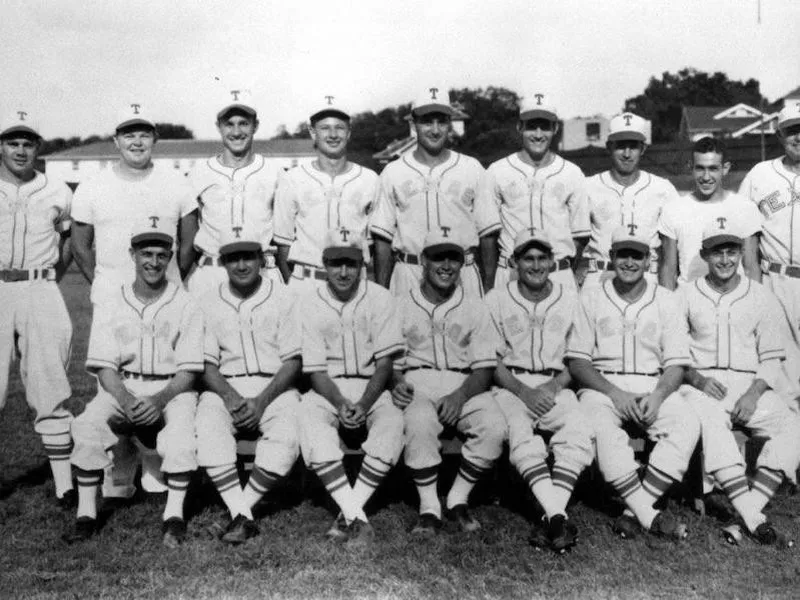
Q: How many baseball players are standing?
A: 9